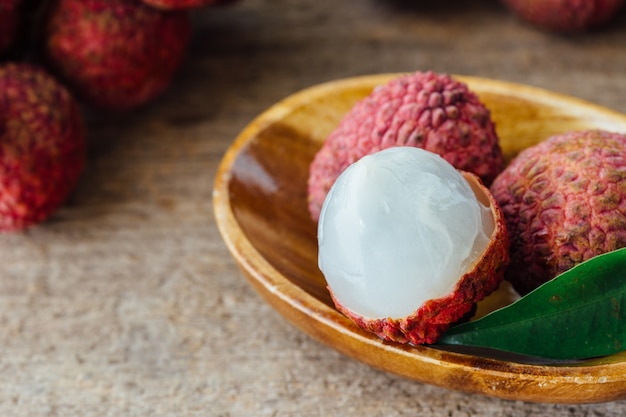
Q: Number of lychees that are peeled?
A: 1